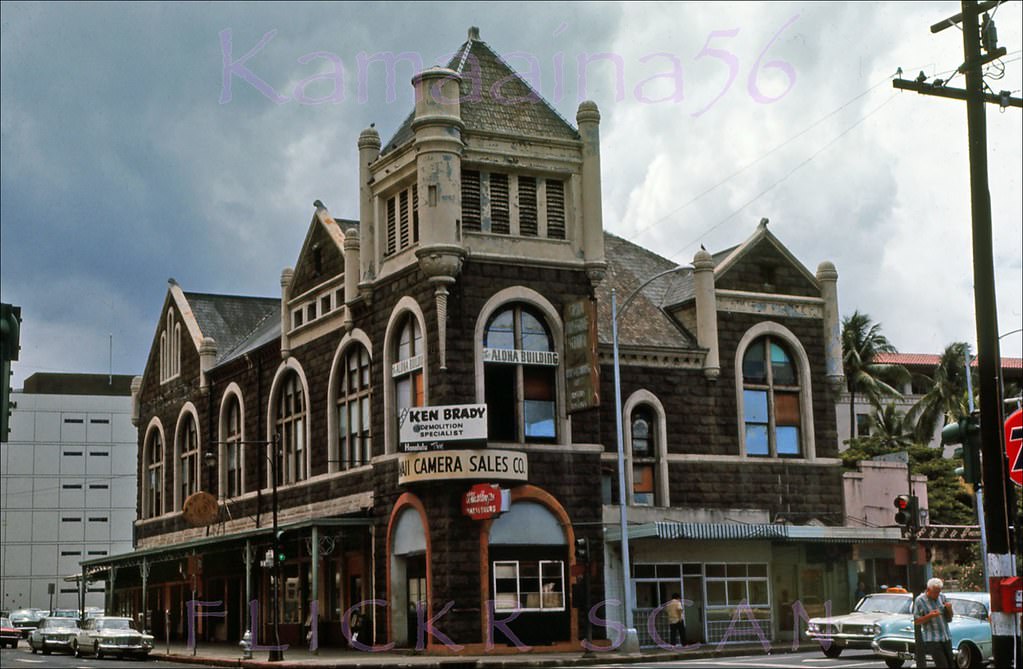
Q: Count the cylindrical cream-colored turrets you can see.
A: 9